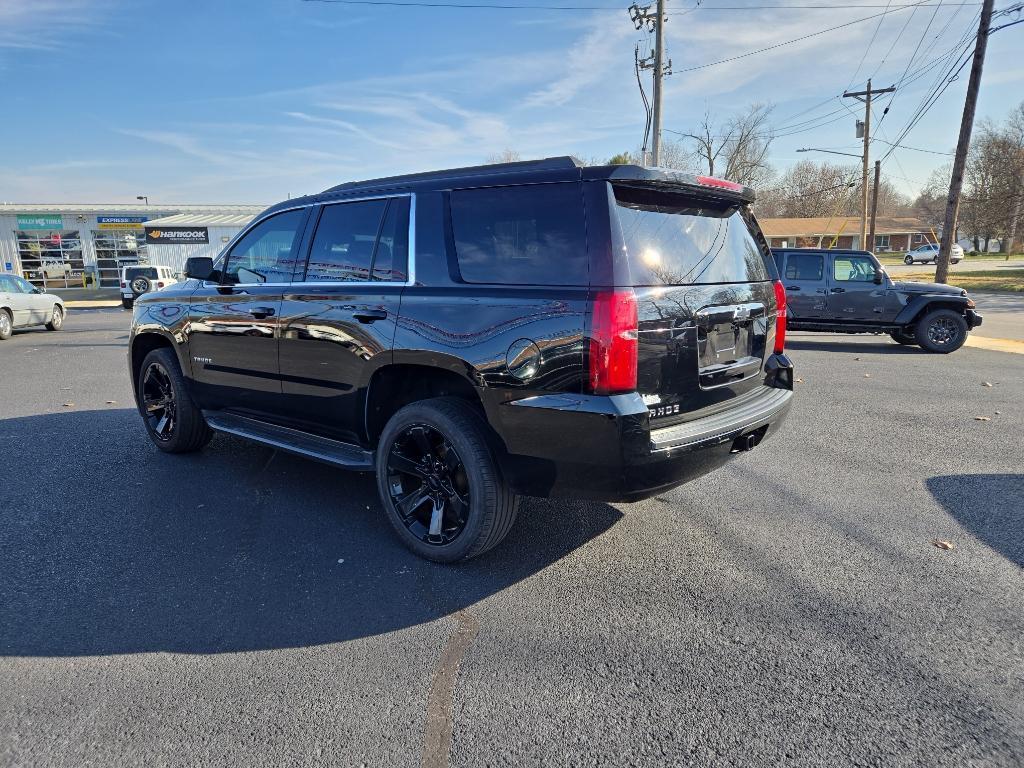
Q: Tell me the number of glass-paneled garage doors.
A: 2